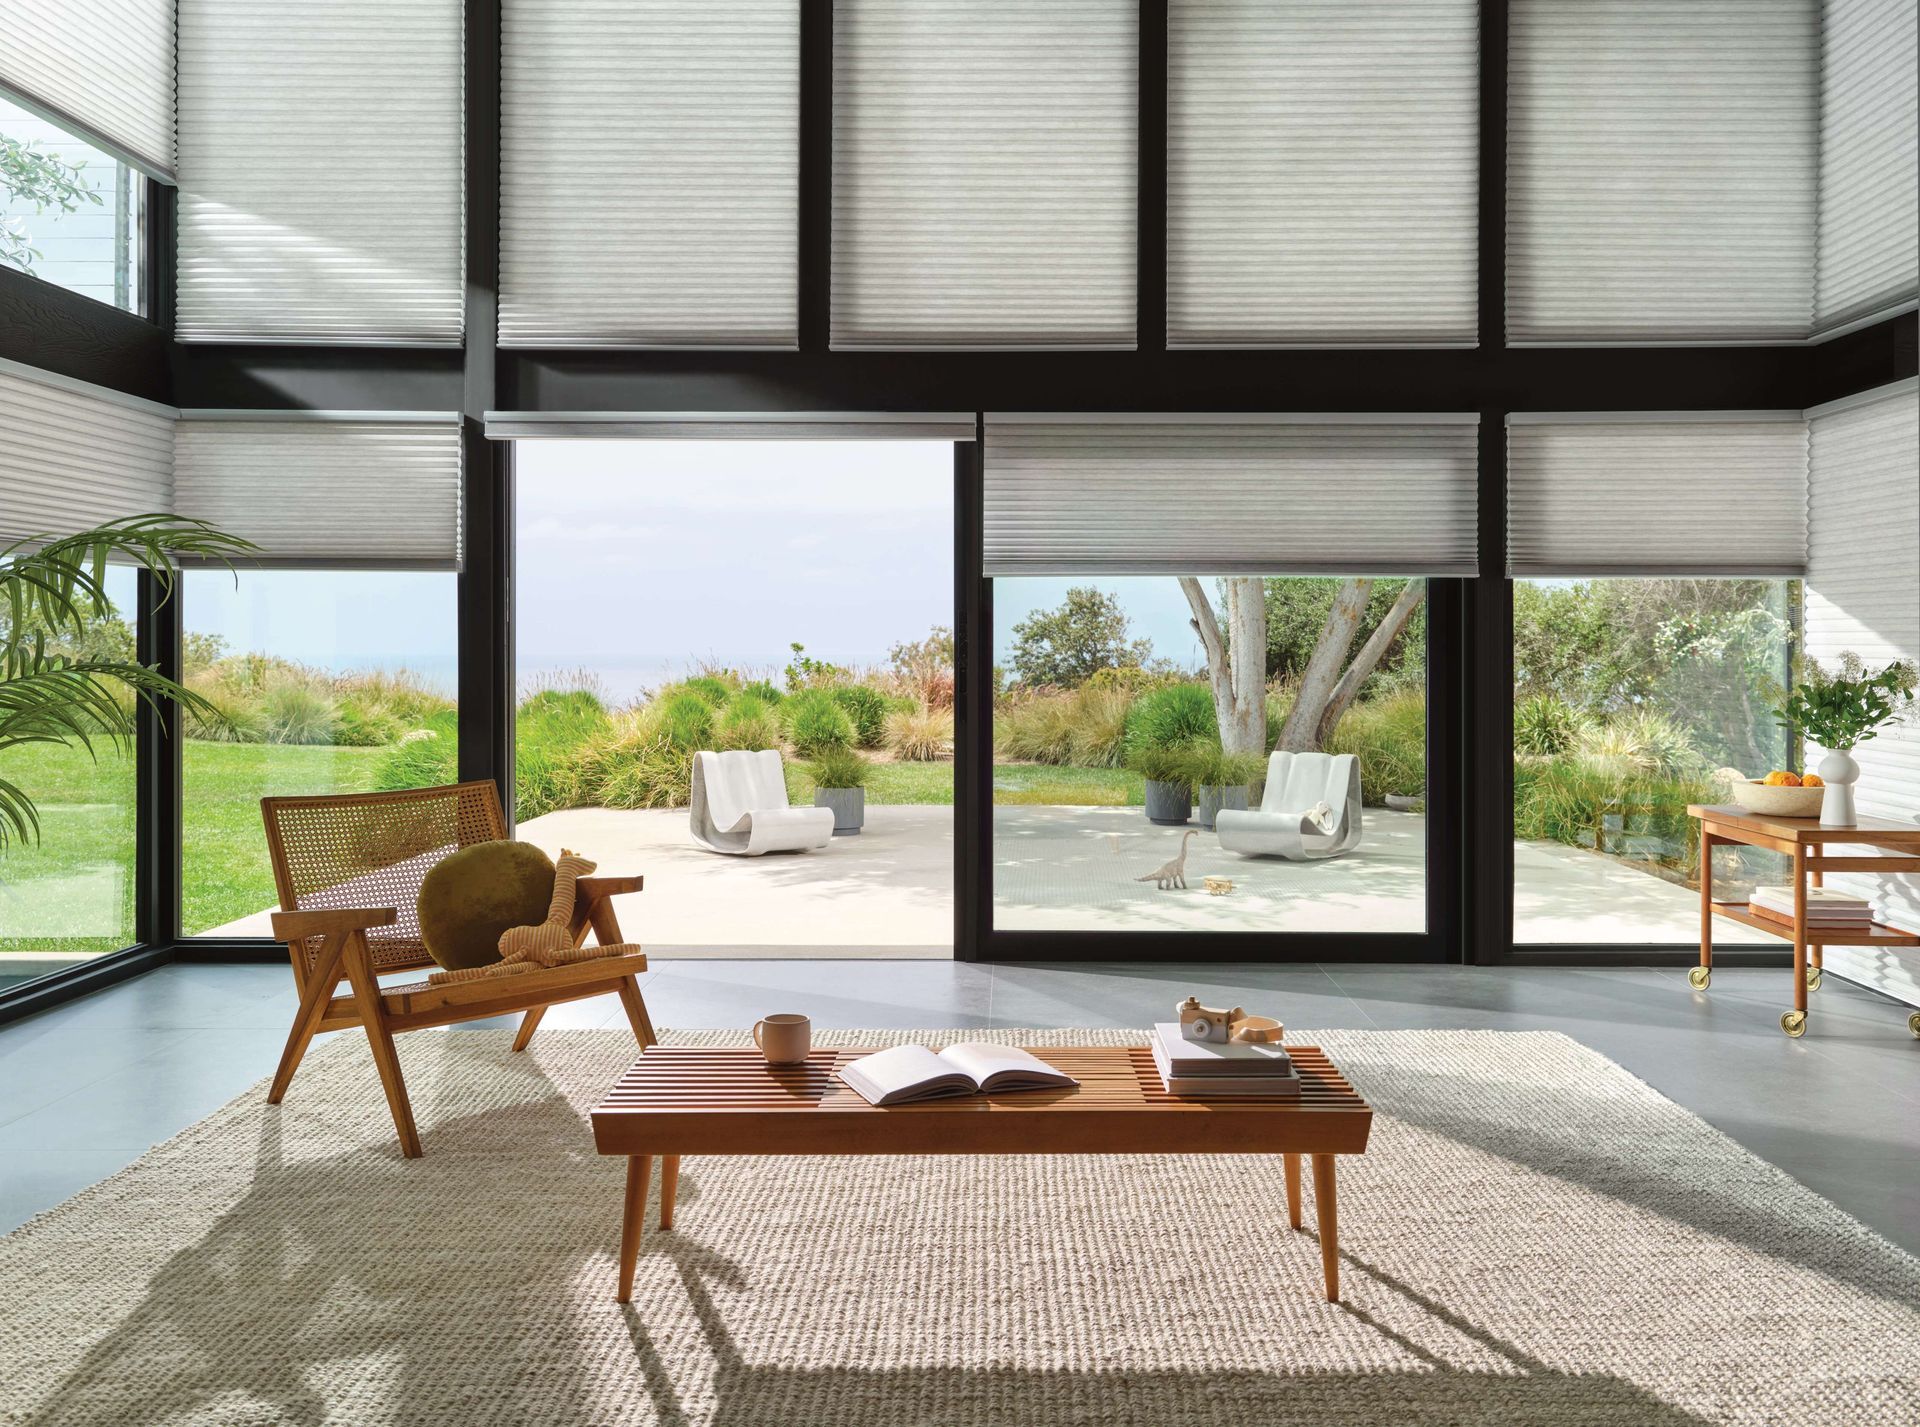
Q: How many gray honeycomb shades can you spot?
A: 13